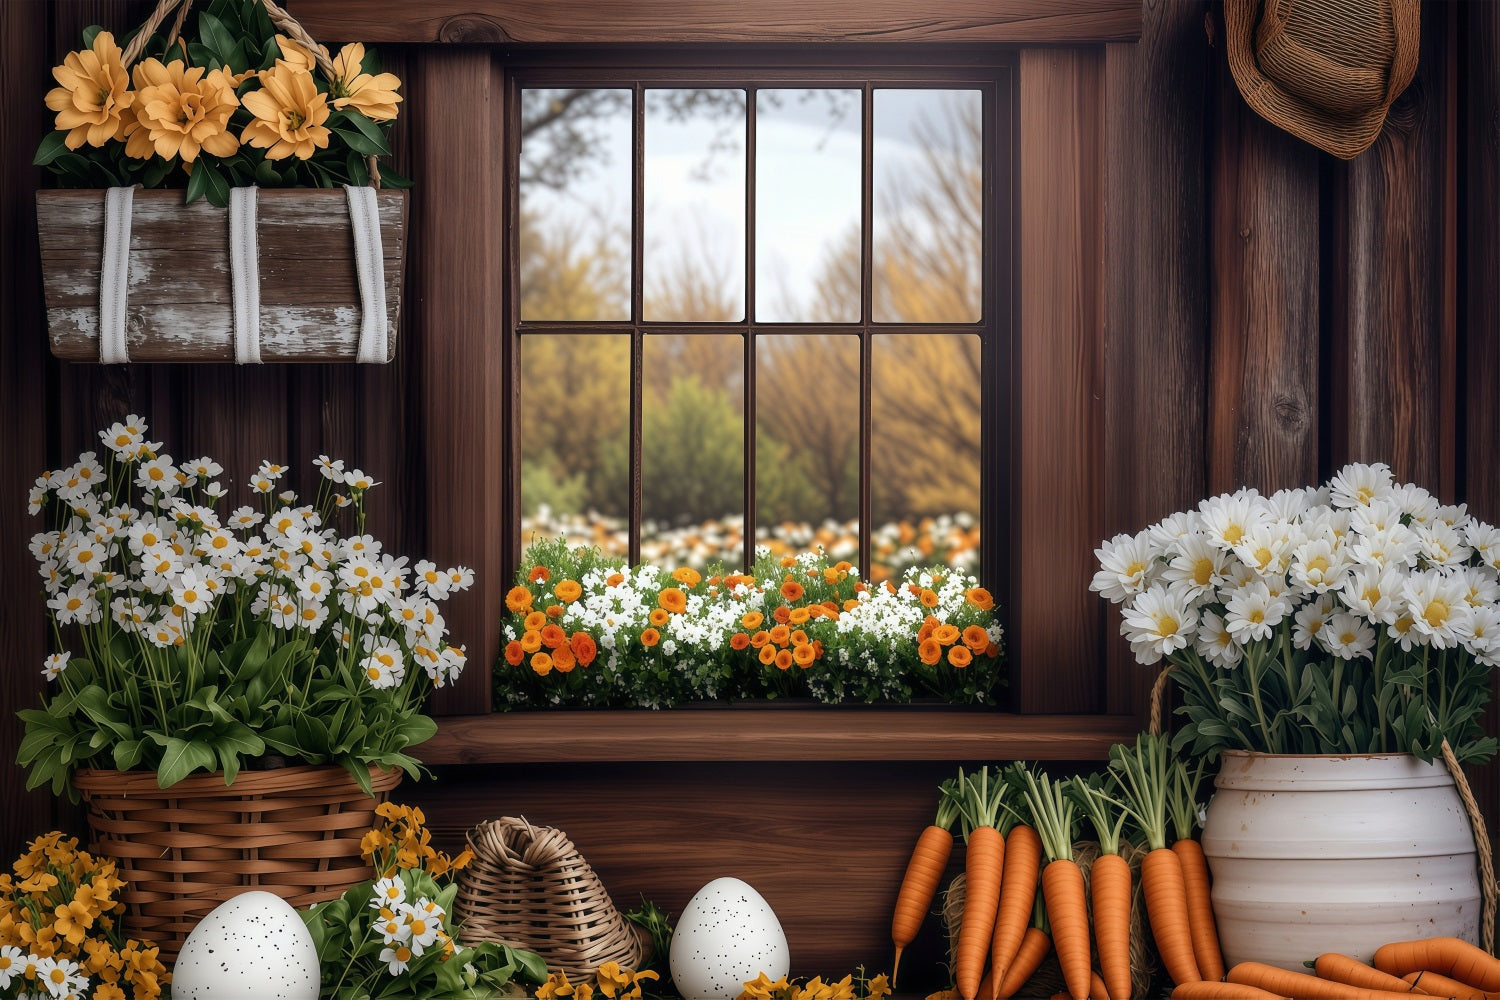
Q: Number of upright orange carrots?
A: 7